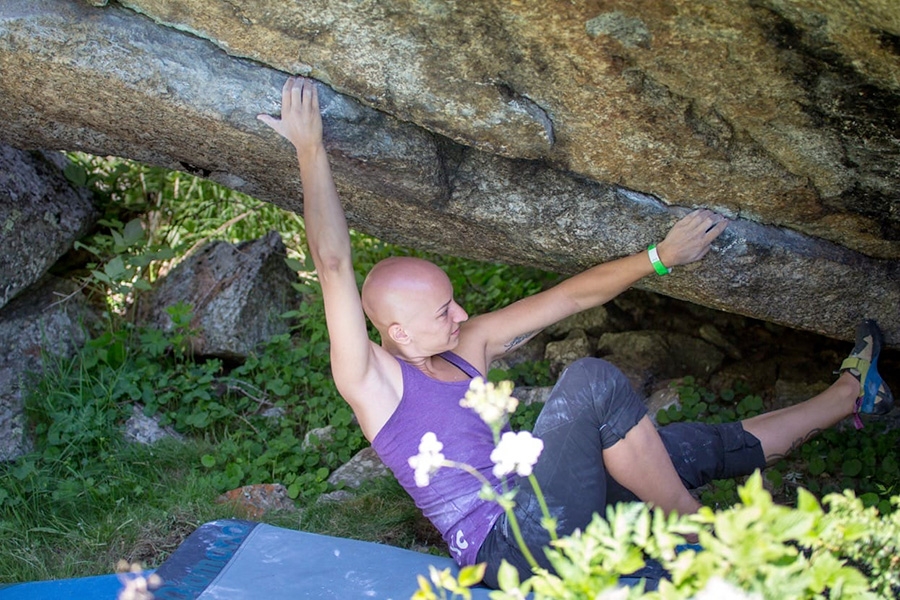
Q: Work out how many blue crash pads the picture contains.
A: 2